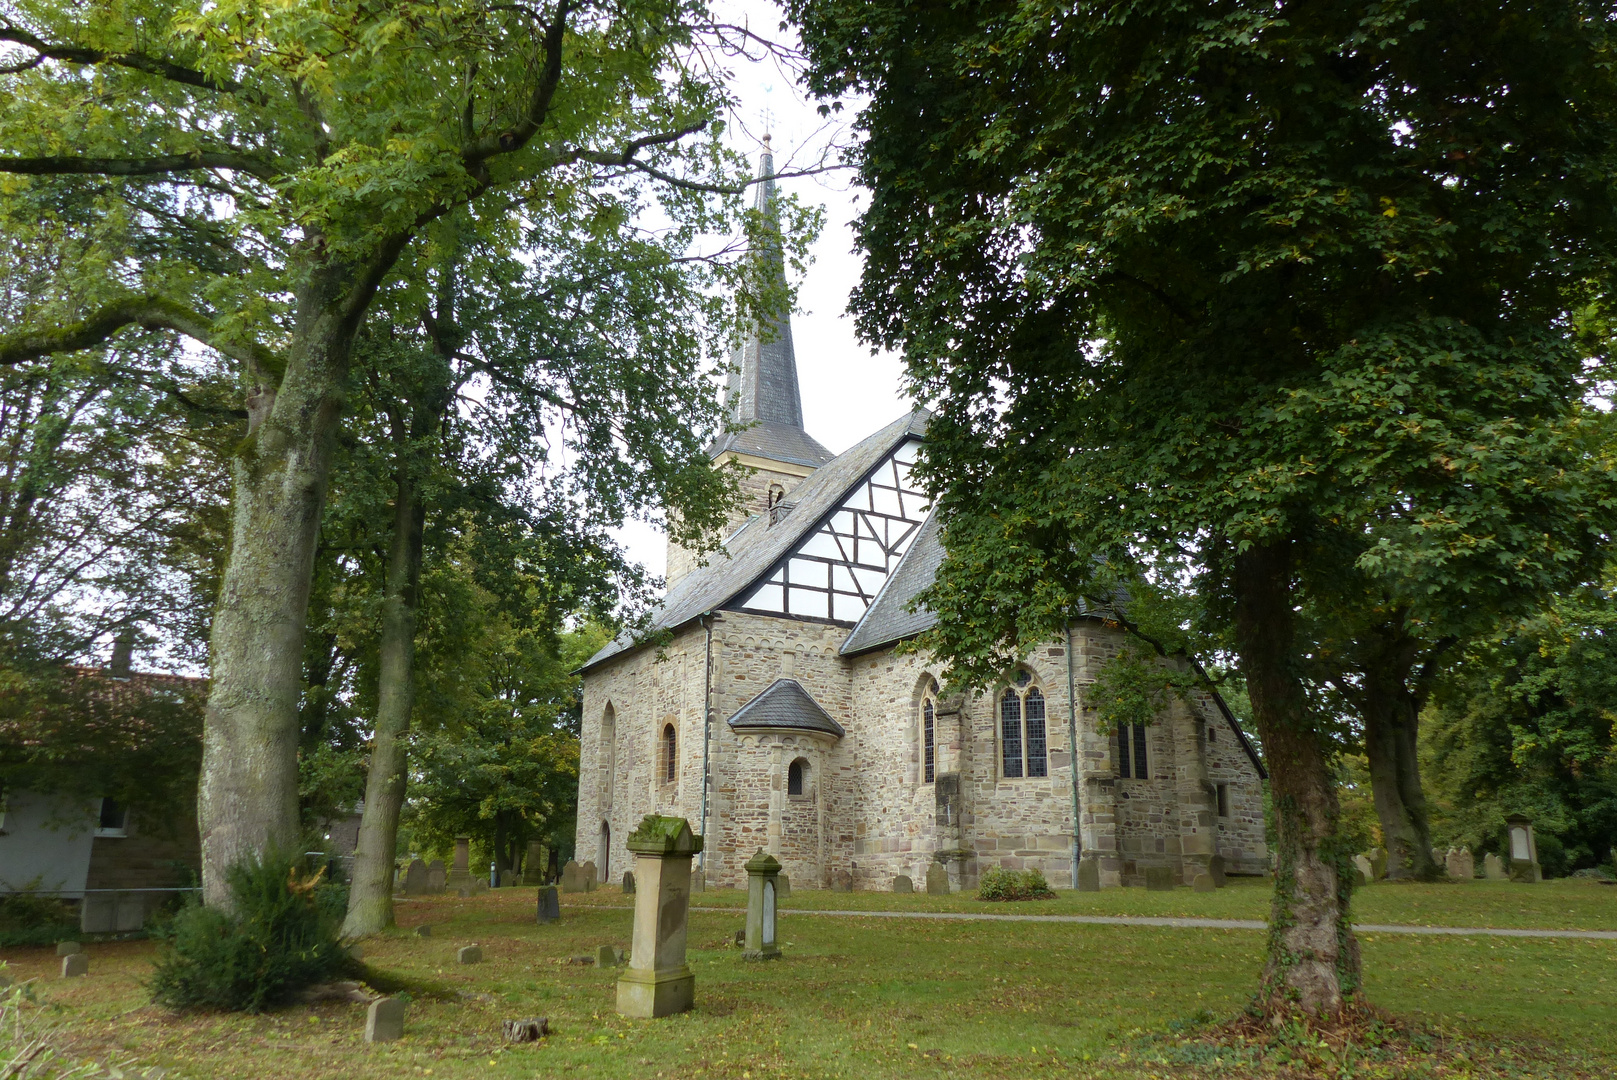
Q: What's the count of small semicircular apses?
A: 1